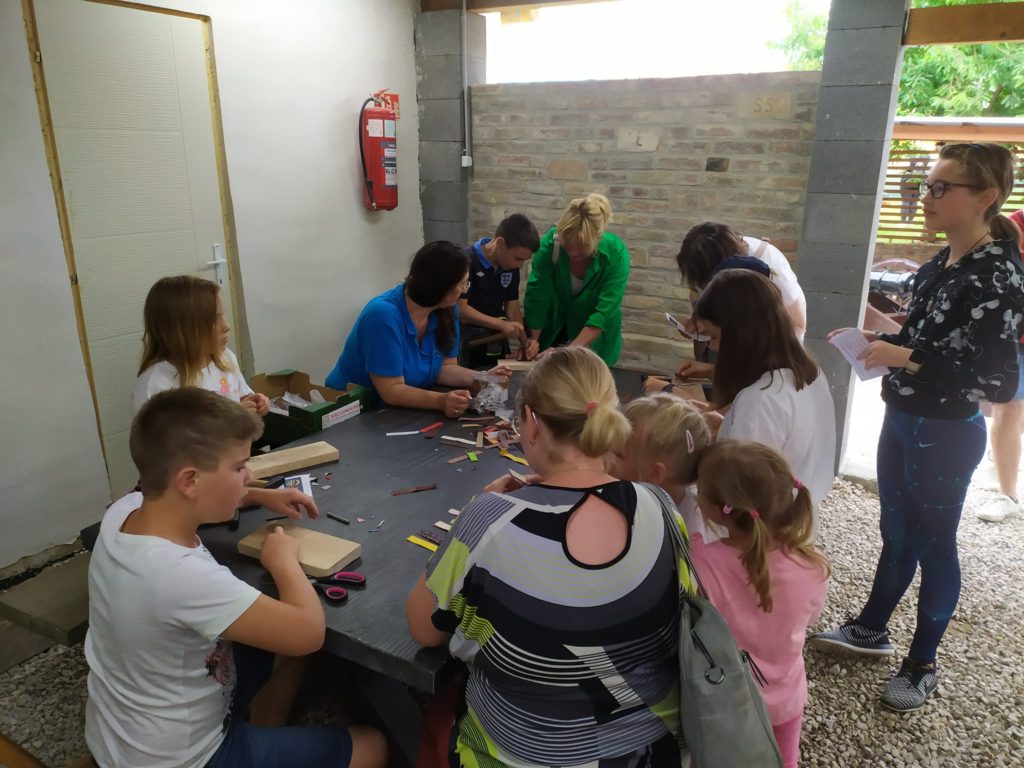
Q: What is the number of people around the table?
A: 12